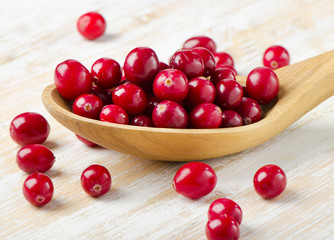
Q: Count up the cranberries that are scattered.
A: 11